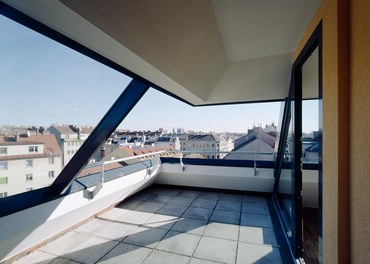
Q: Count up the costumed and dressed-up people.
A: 0